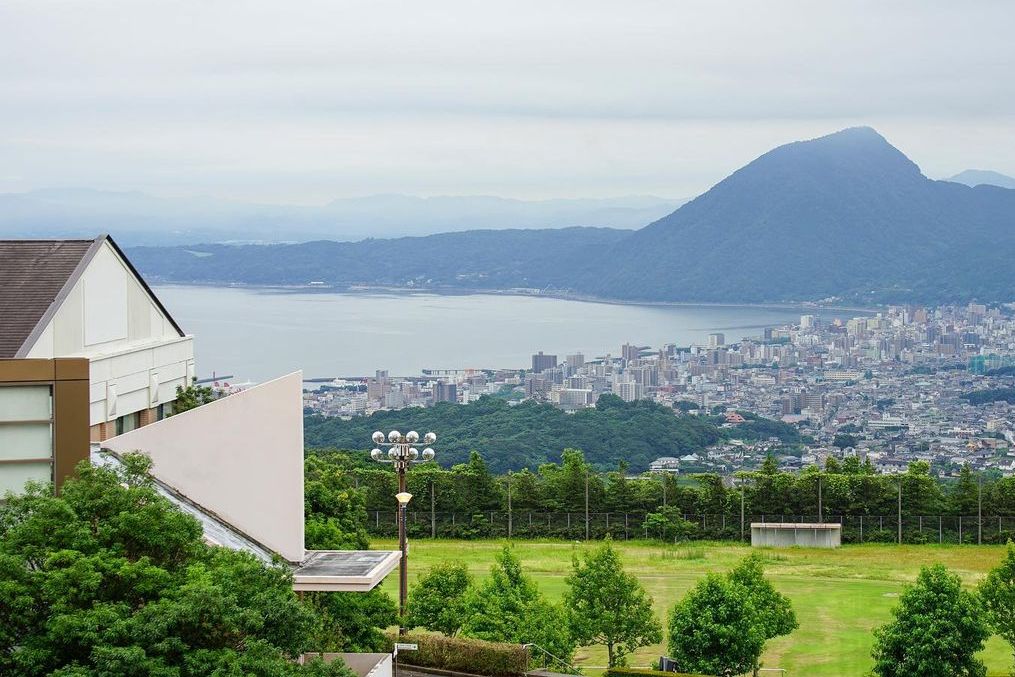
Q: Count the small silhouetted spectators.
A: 0